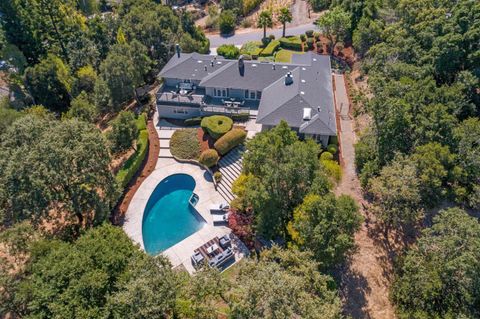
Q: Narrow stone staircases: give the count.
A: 2